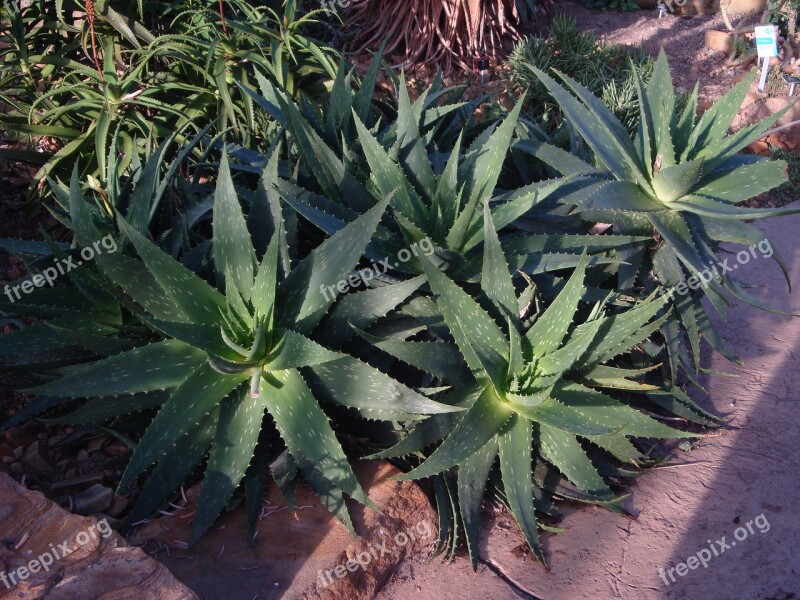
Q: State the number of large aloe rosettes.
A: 4